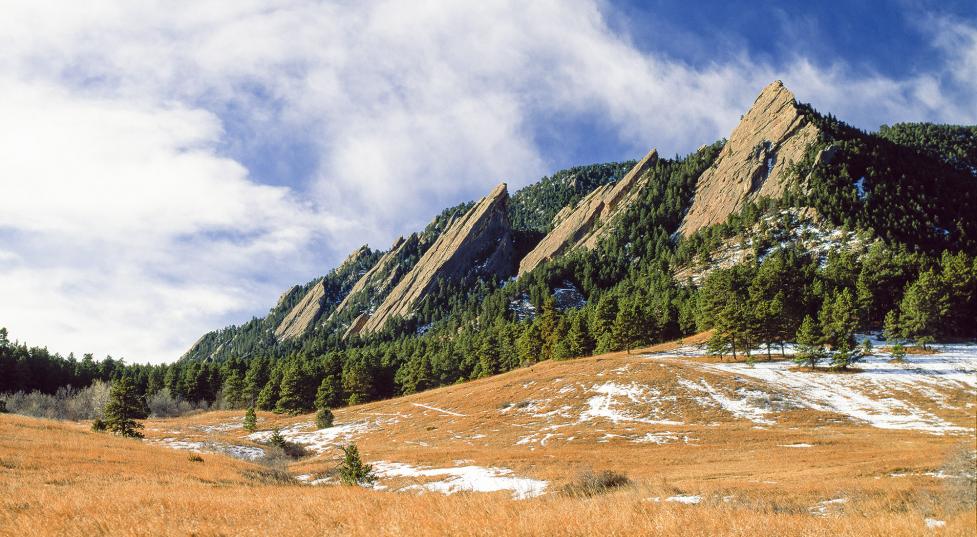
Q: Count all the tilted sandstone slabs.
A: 5